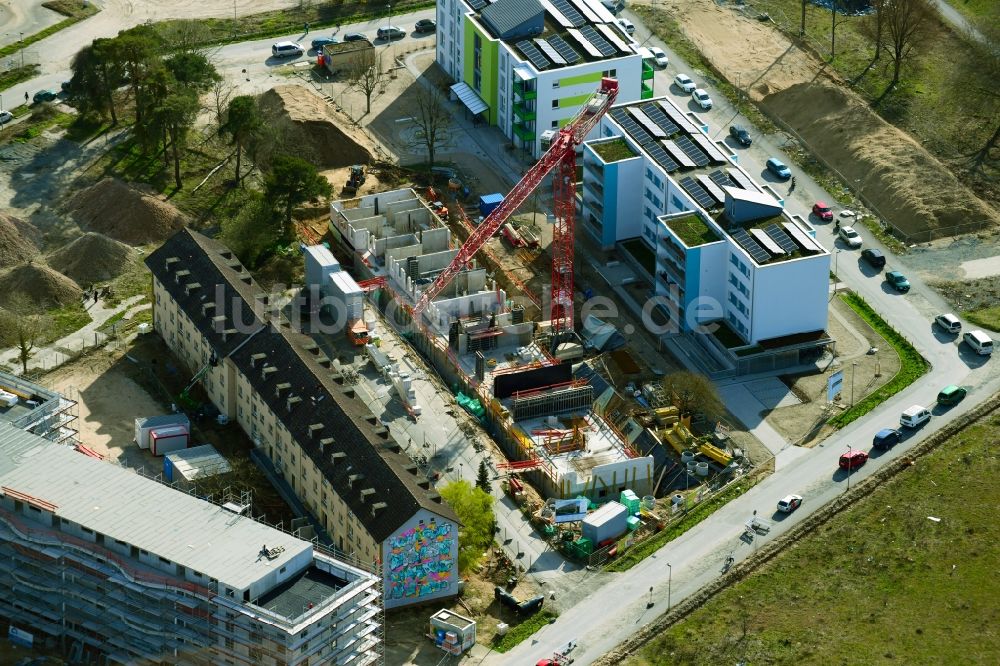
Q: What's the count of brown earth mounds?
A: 6